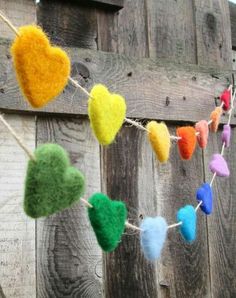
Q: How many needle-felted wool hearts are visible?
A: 14